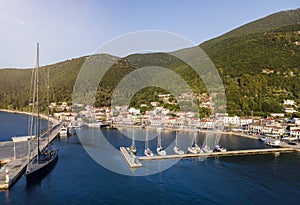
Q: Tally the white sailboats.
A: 7